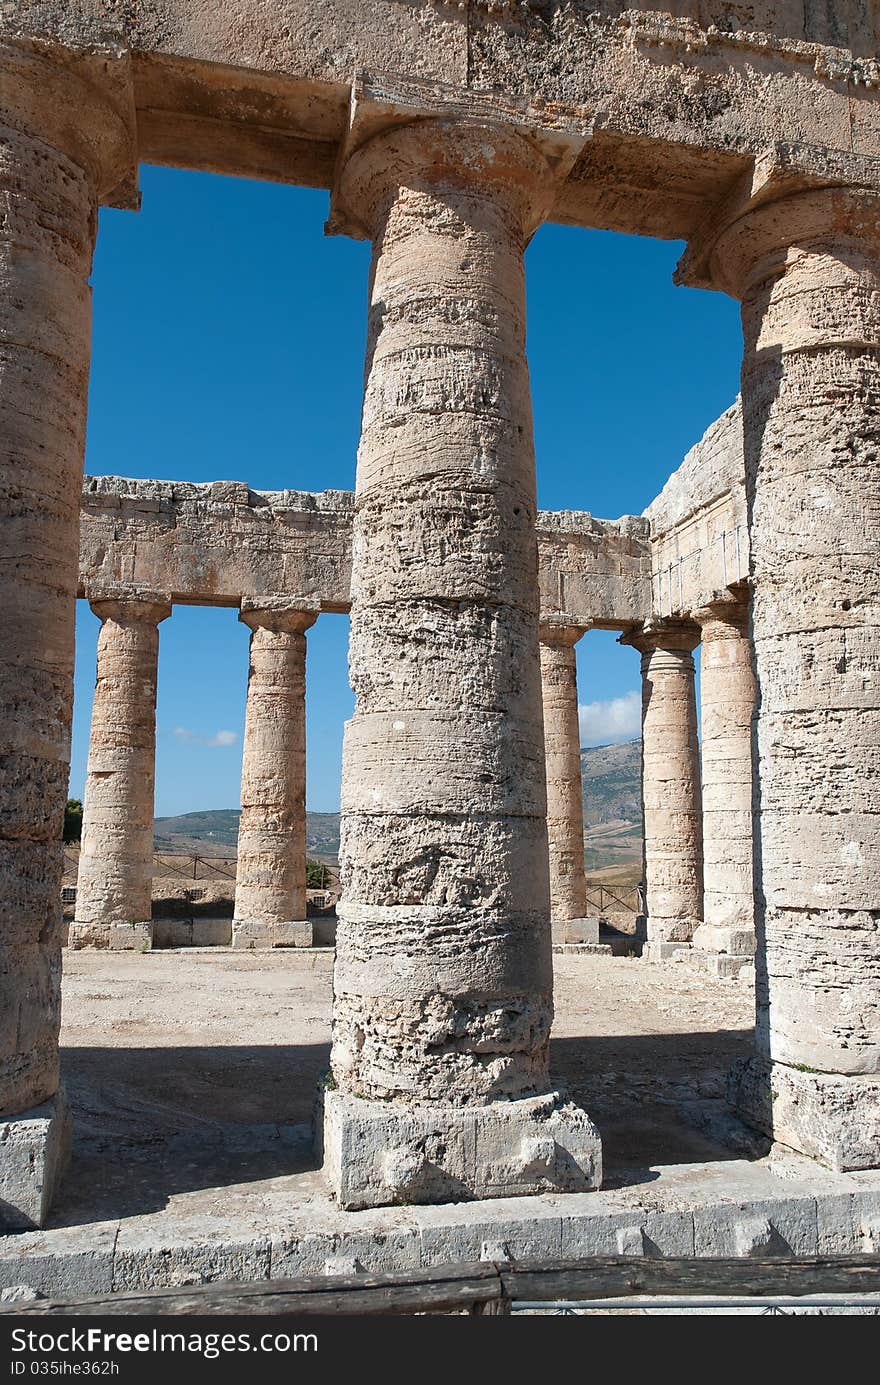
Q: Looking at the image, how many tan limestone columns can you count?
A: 8